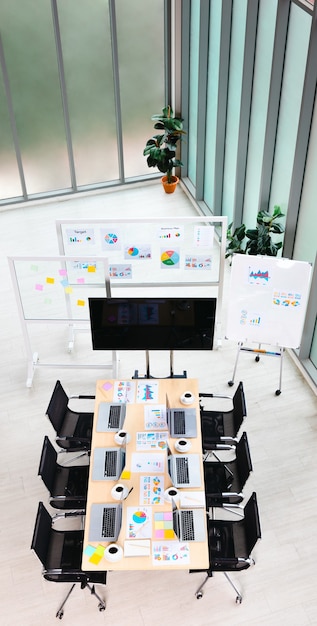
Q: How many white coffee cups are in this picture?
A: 6